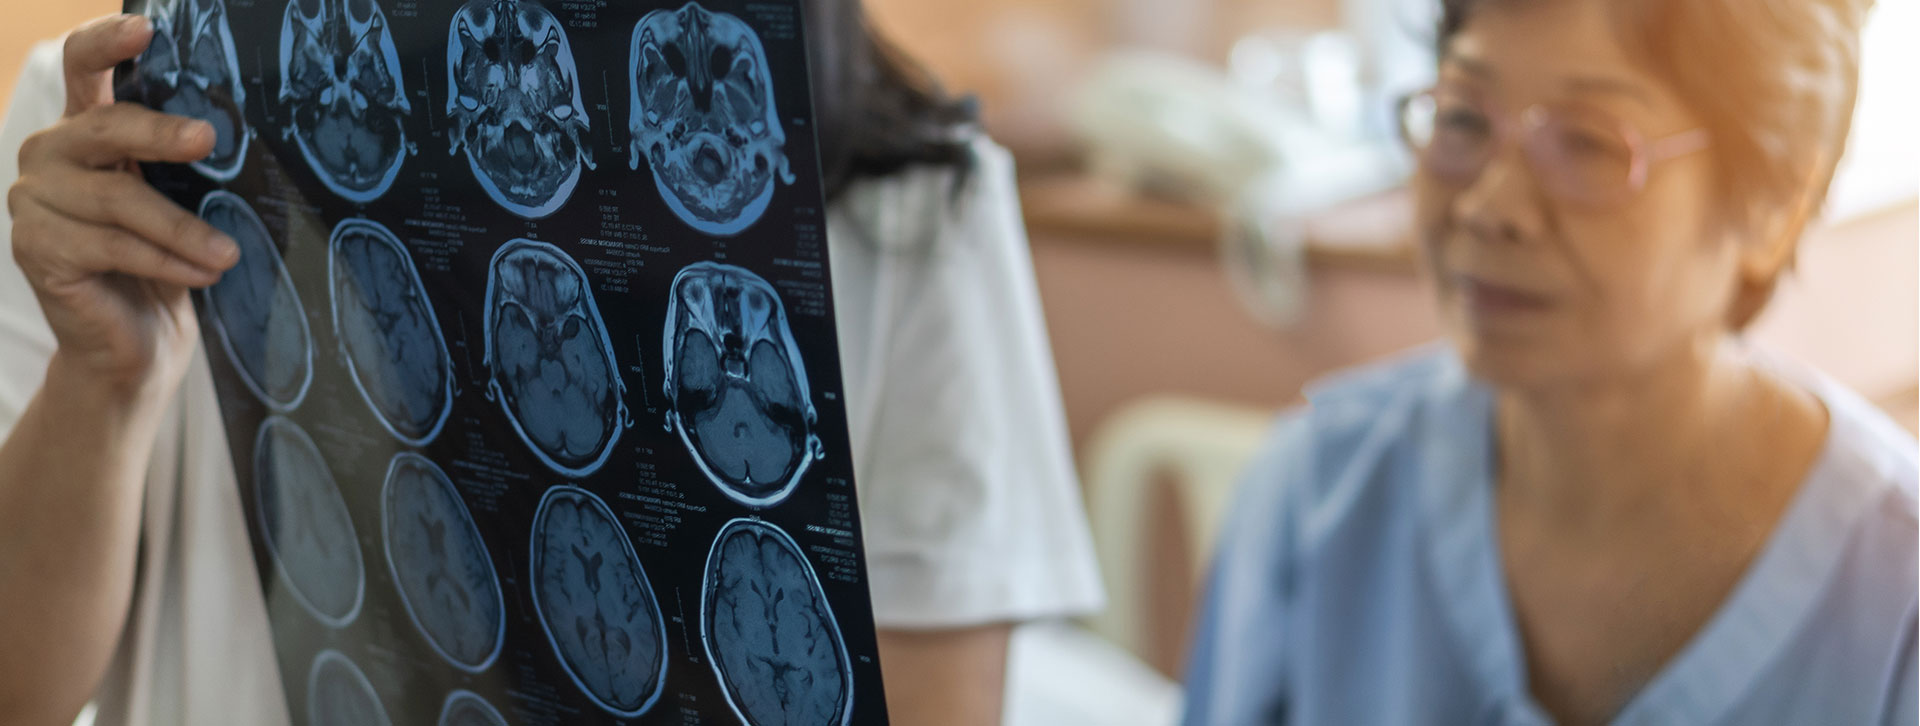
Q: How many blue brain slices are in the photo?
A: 14